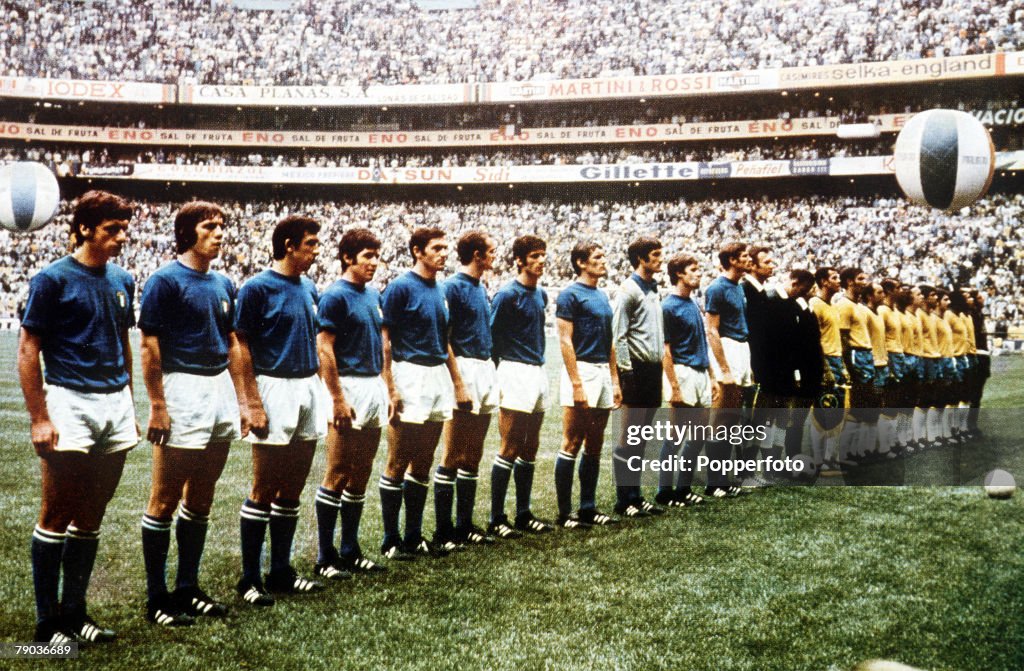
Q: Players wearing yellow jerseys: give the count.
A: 10